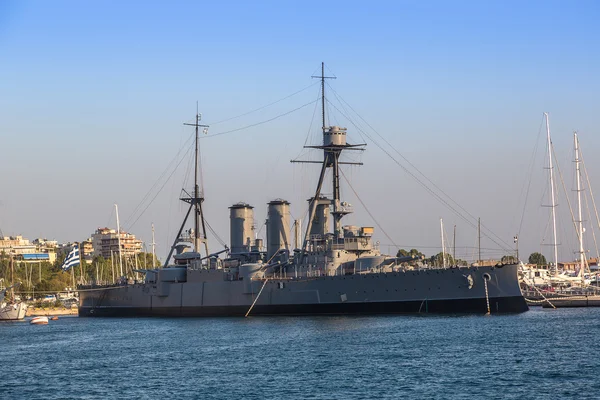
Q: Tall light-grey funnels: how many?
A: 3